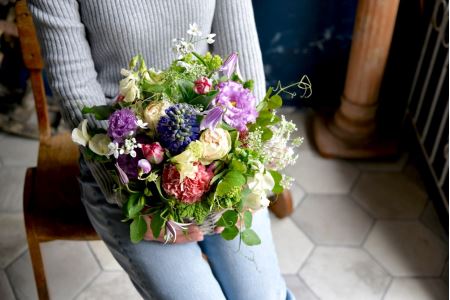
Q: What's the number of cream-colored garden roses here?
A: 2